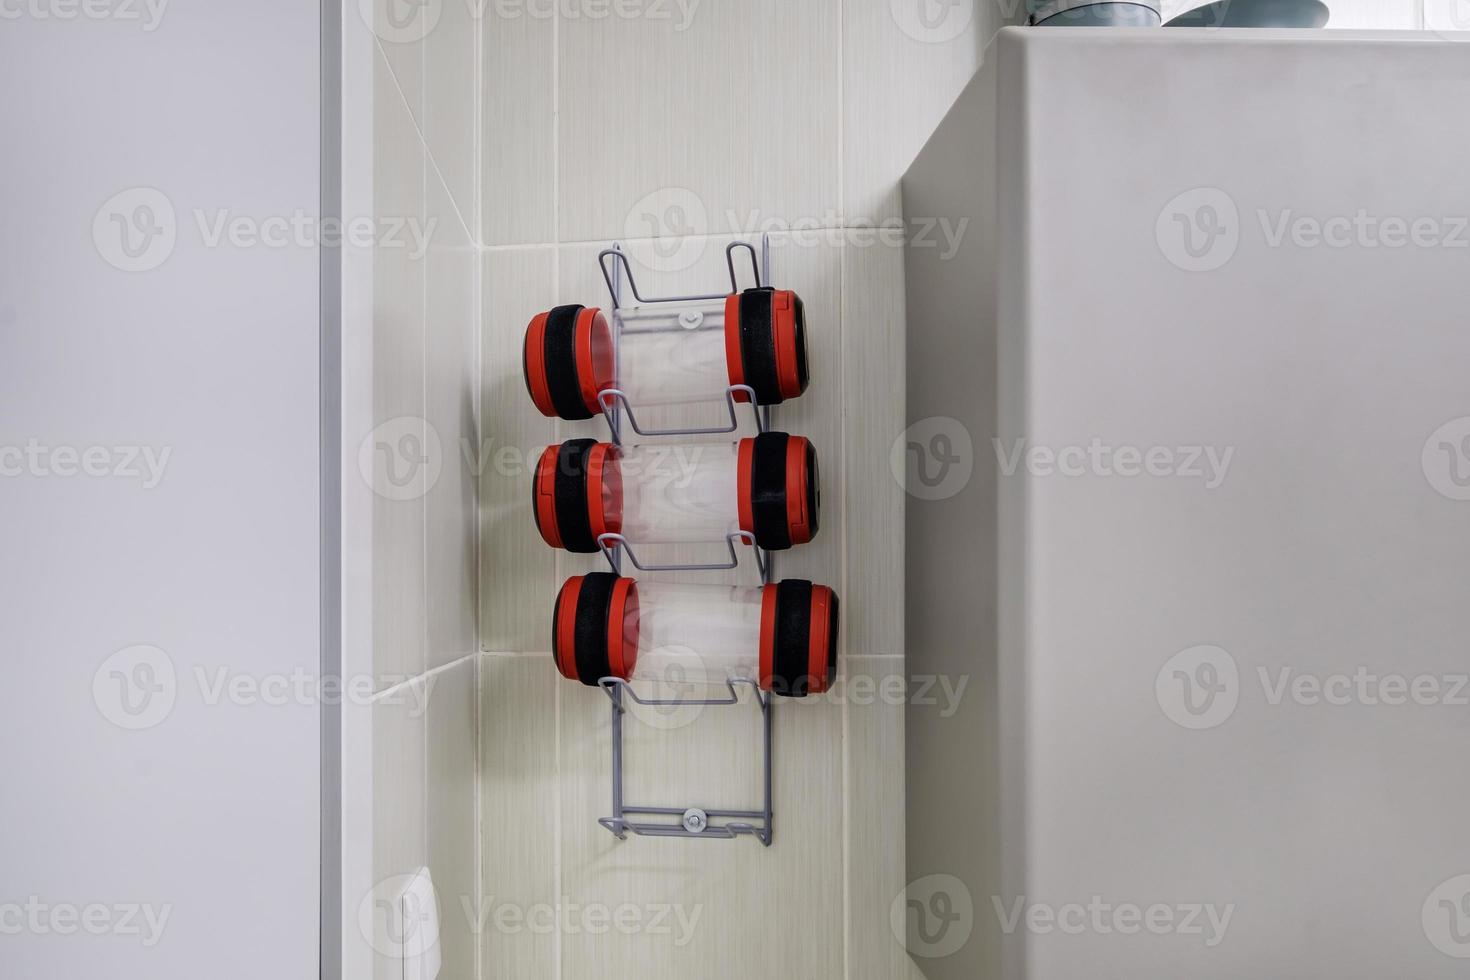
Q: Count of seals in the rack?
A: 6